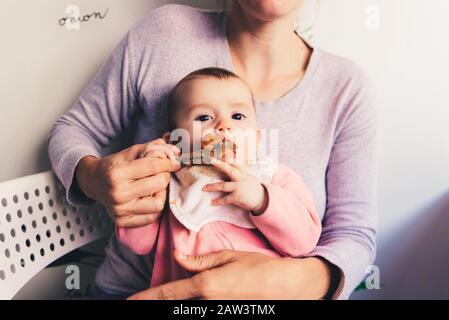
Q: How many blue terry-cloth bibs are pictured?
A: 0